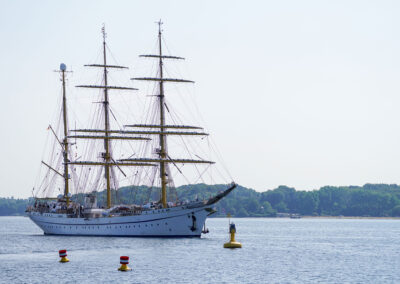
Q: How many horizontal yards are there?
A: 10